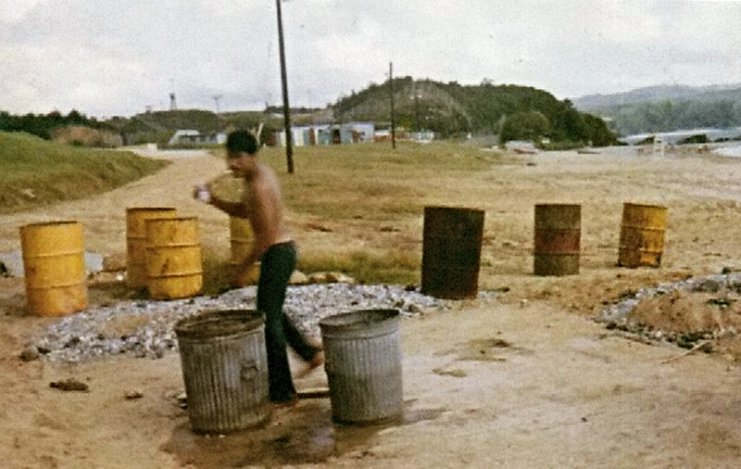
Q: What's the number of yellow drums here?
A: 5